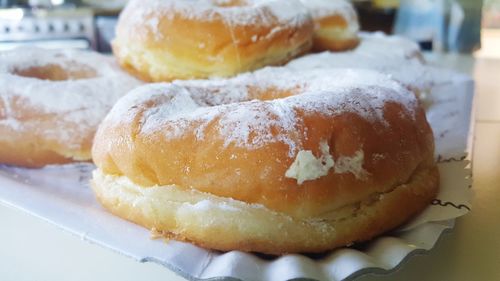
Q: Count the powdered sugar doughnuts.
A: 5